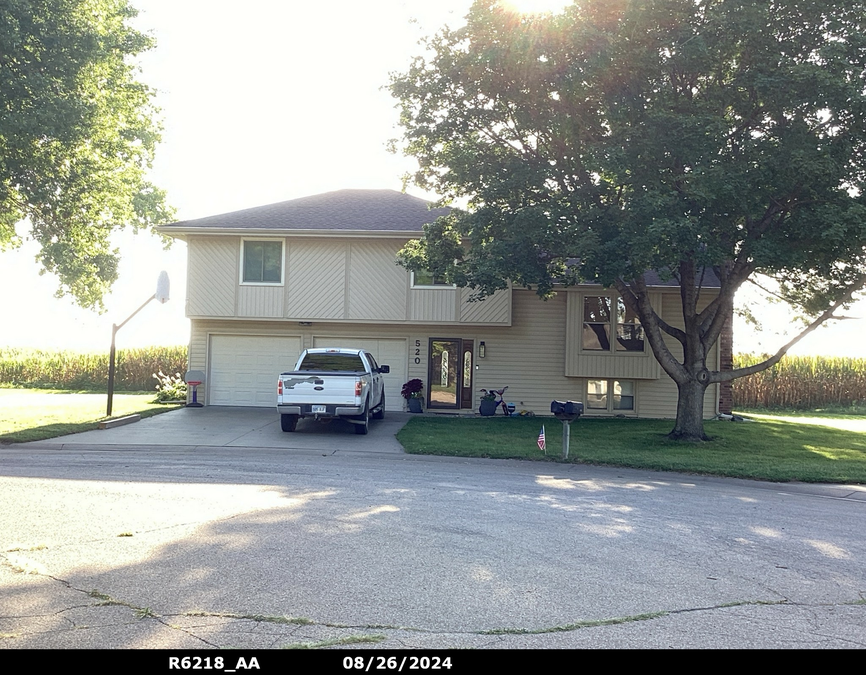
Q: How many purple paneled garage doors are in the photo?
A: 0